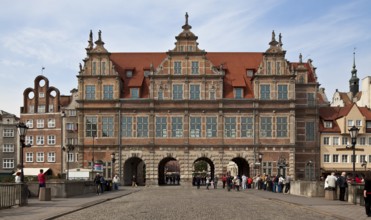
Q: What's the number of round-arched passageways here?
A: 4